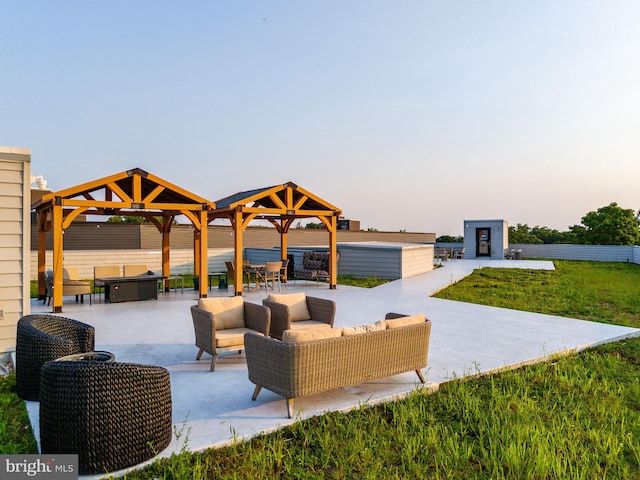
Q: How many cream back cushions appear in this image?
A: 5